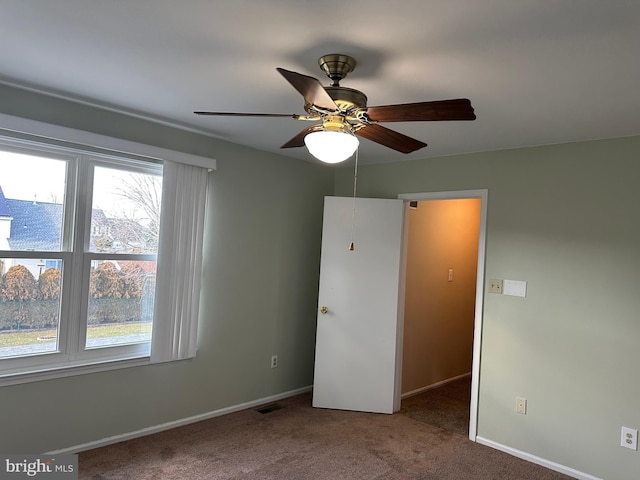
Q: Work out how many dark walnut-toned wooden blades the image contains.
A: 5